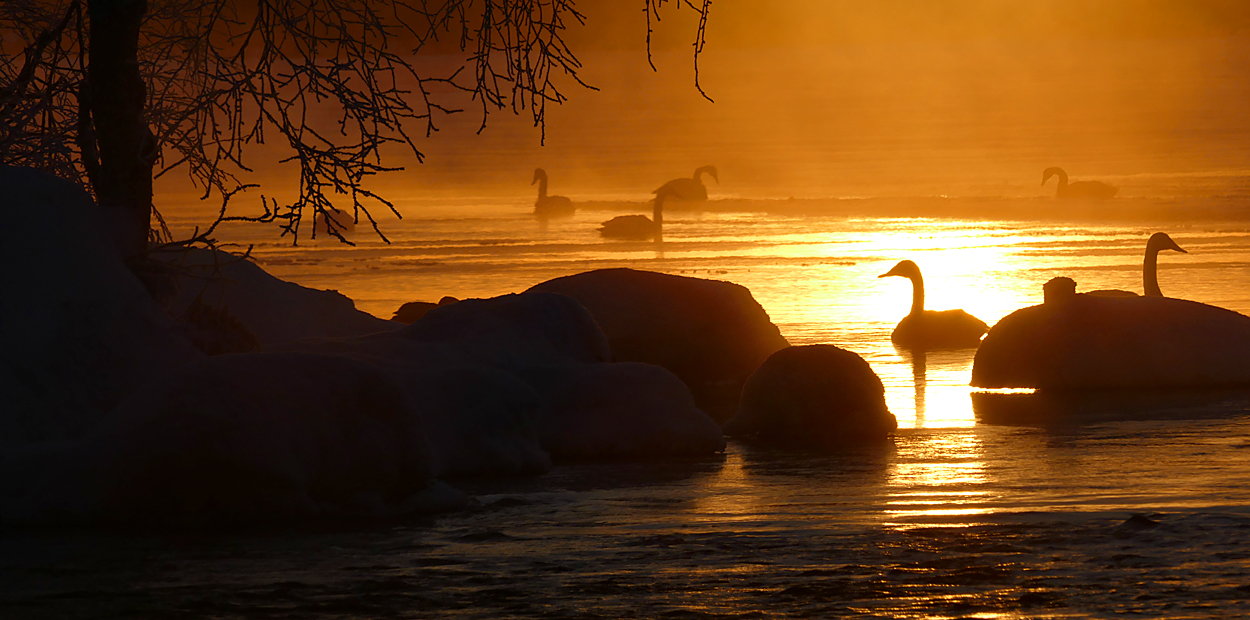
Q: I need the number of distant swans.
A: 4